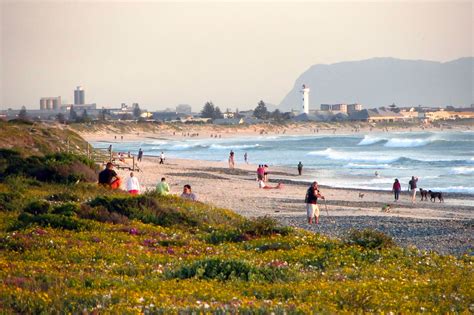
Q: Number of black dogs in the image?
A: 2